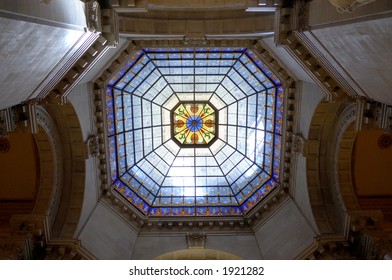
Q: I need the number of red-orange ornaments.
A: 4